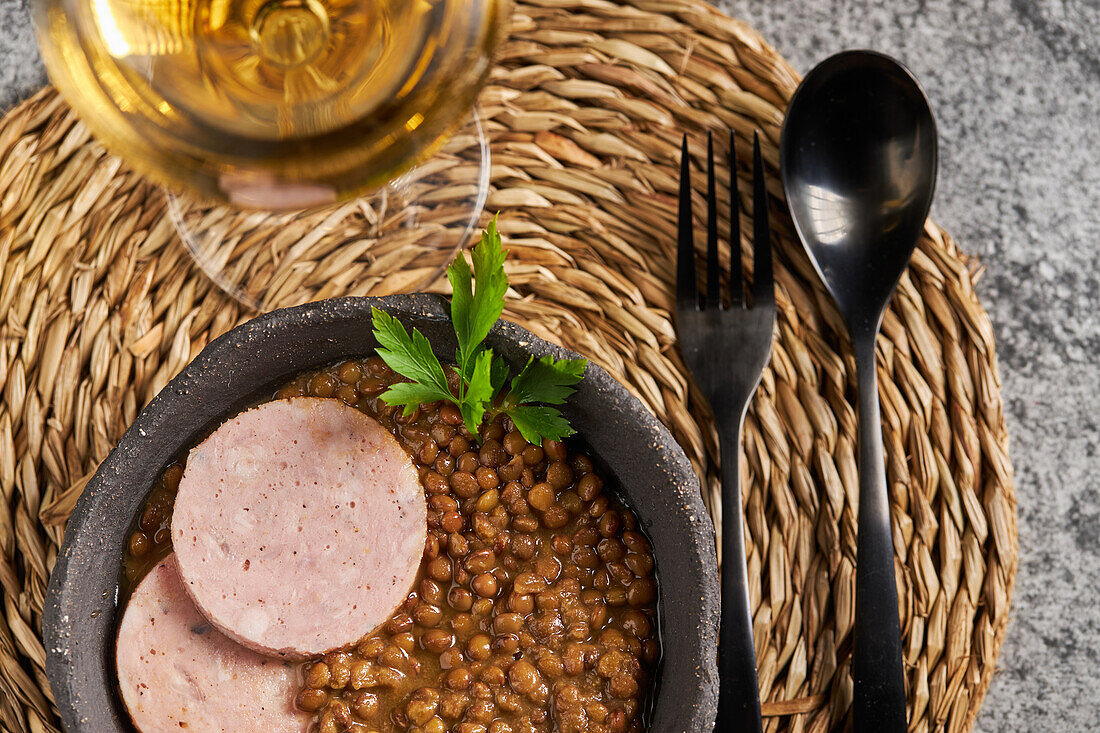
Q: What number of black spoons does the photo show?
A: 1